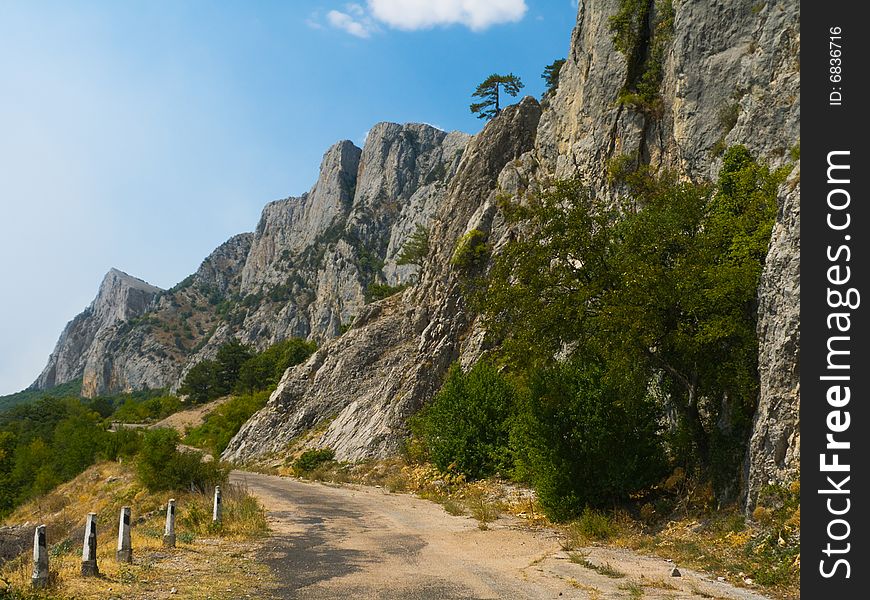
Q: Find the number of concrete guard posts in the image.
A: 5